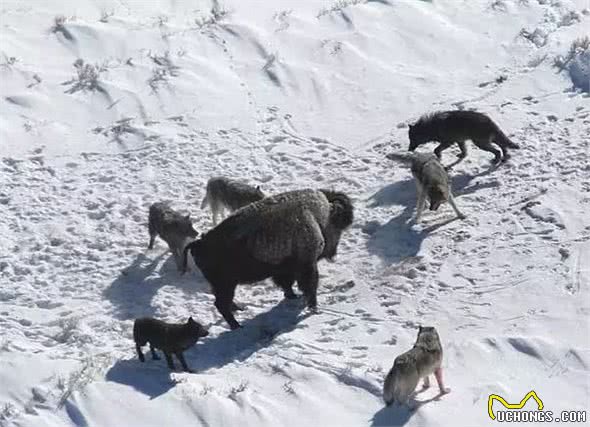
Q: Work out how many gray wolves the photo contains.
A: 4